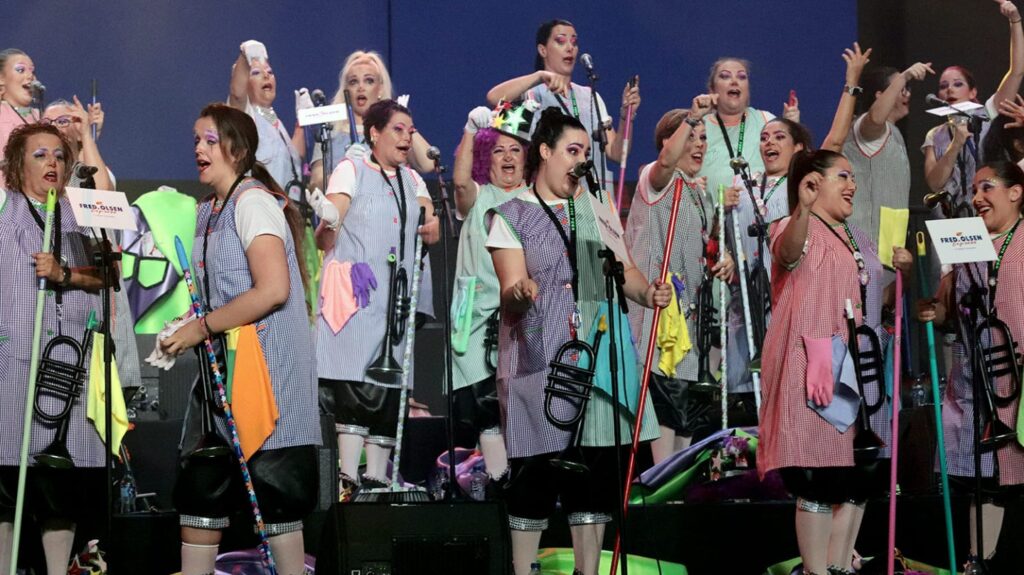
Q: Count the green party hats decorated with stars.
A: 1